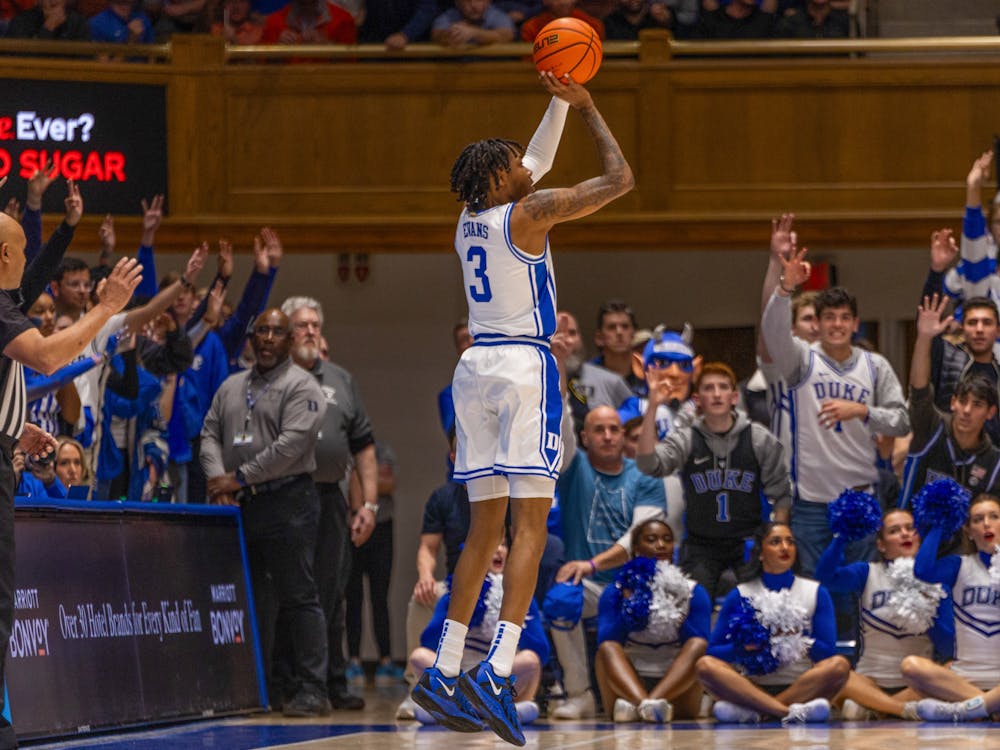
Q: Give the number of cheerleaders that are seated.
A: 5